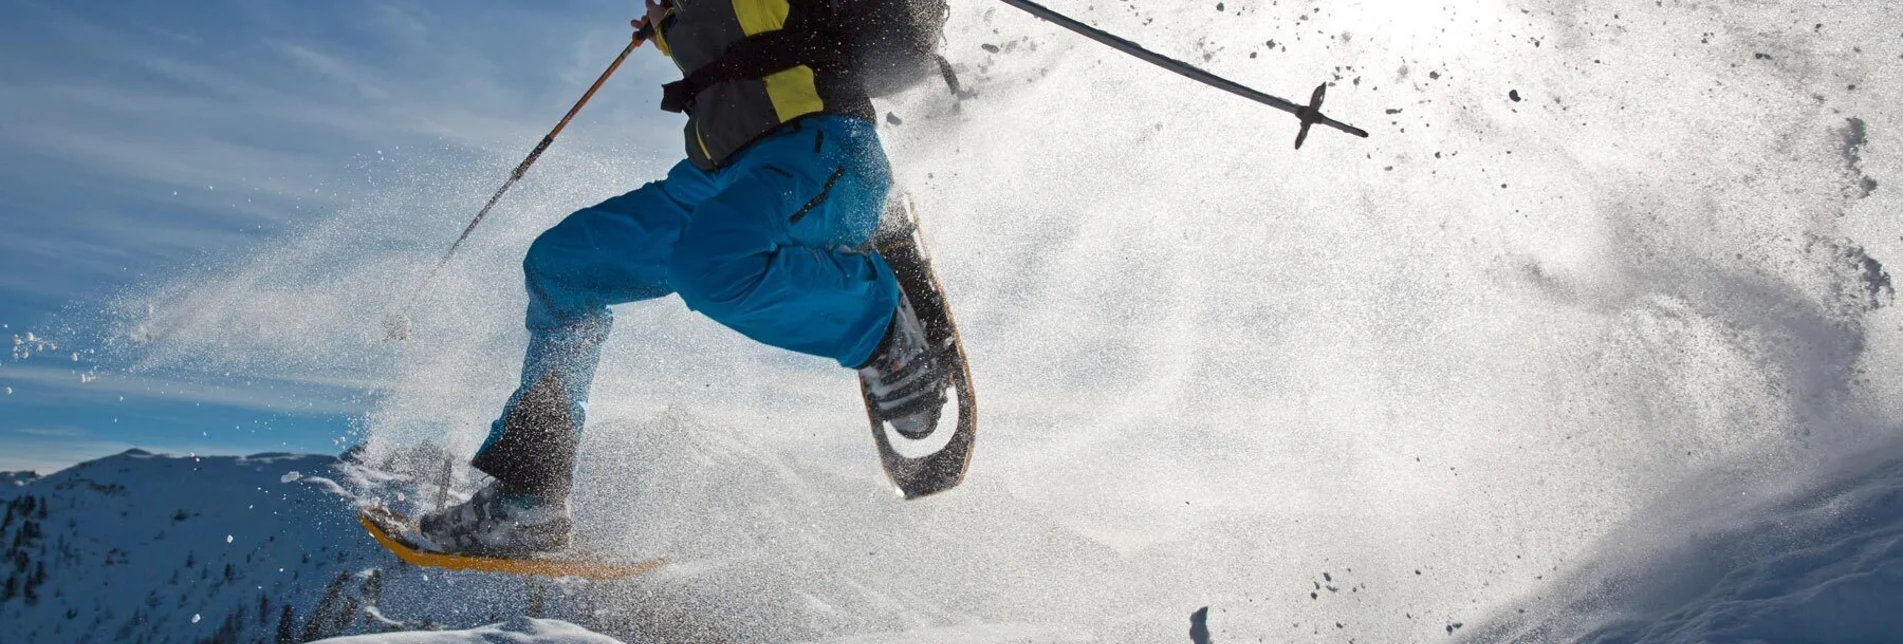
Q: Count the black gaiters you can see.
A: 1